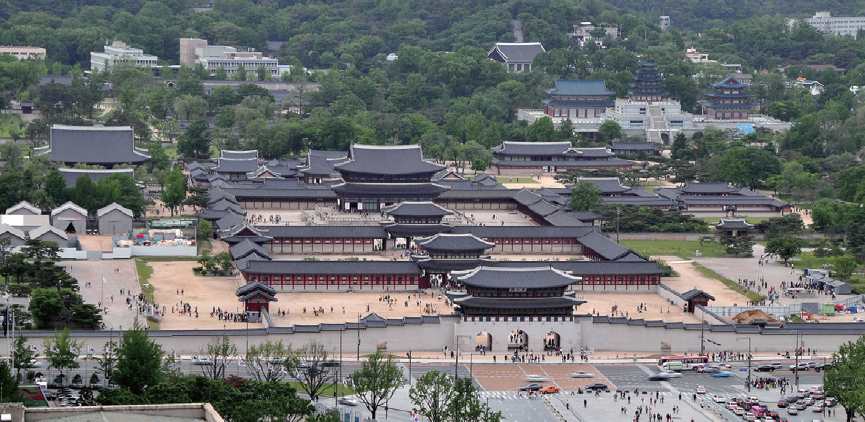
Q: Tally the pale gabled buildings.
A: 5